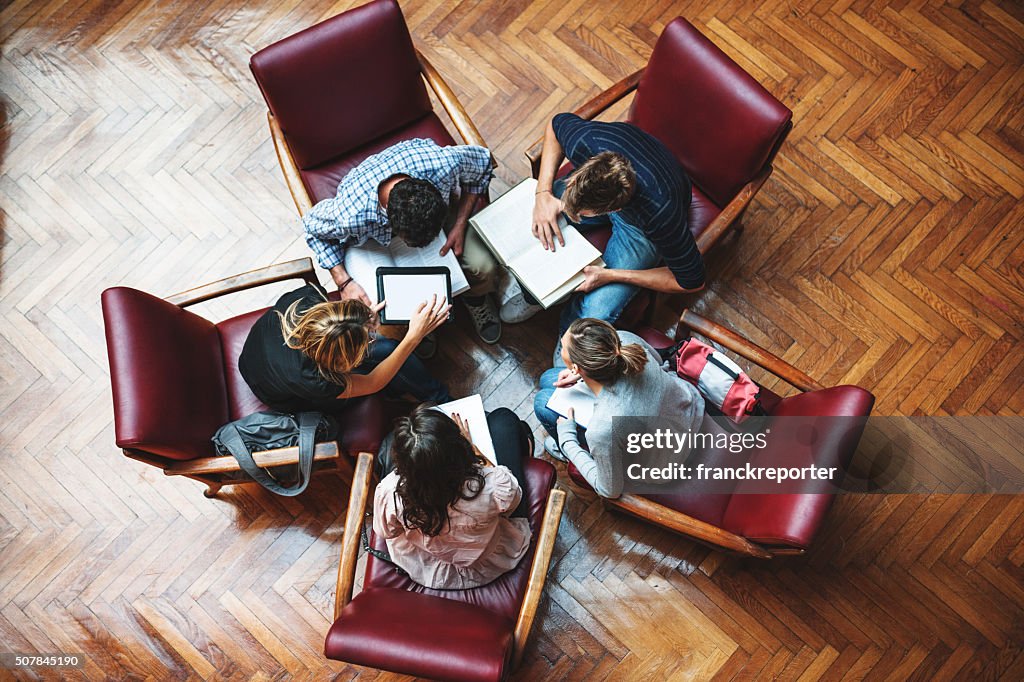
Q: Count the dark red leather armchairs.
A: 5